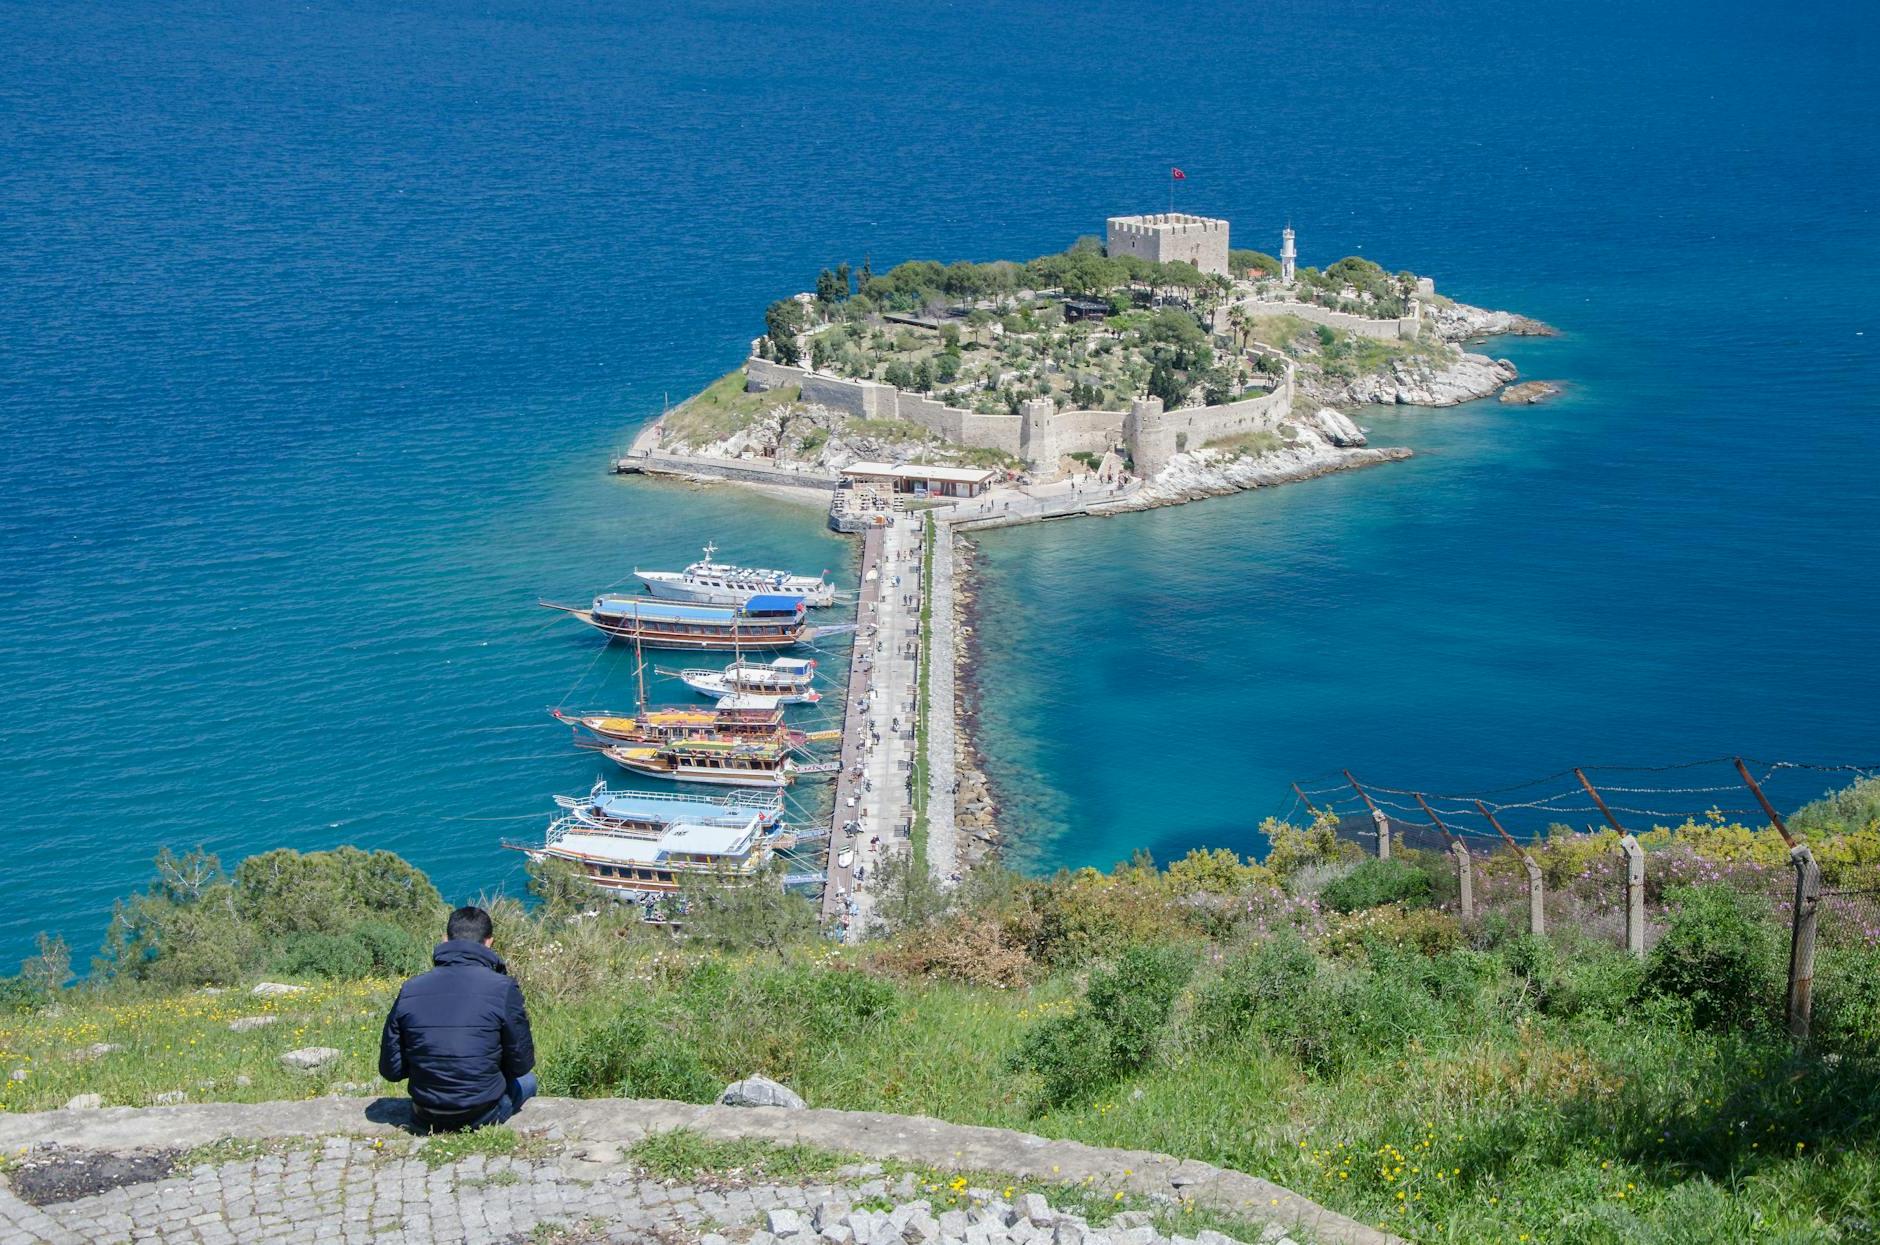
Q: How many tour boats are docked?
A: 7